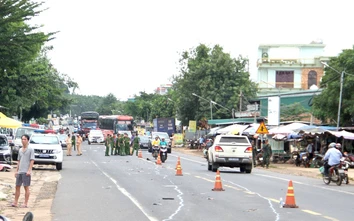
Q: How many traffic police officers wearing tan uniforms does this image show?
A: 2